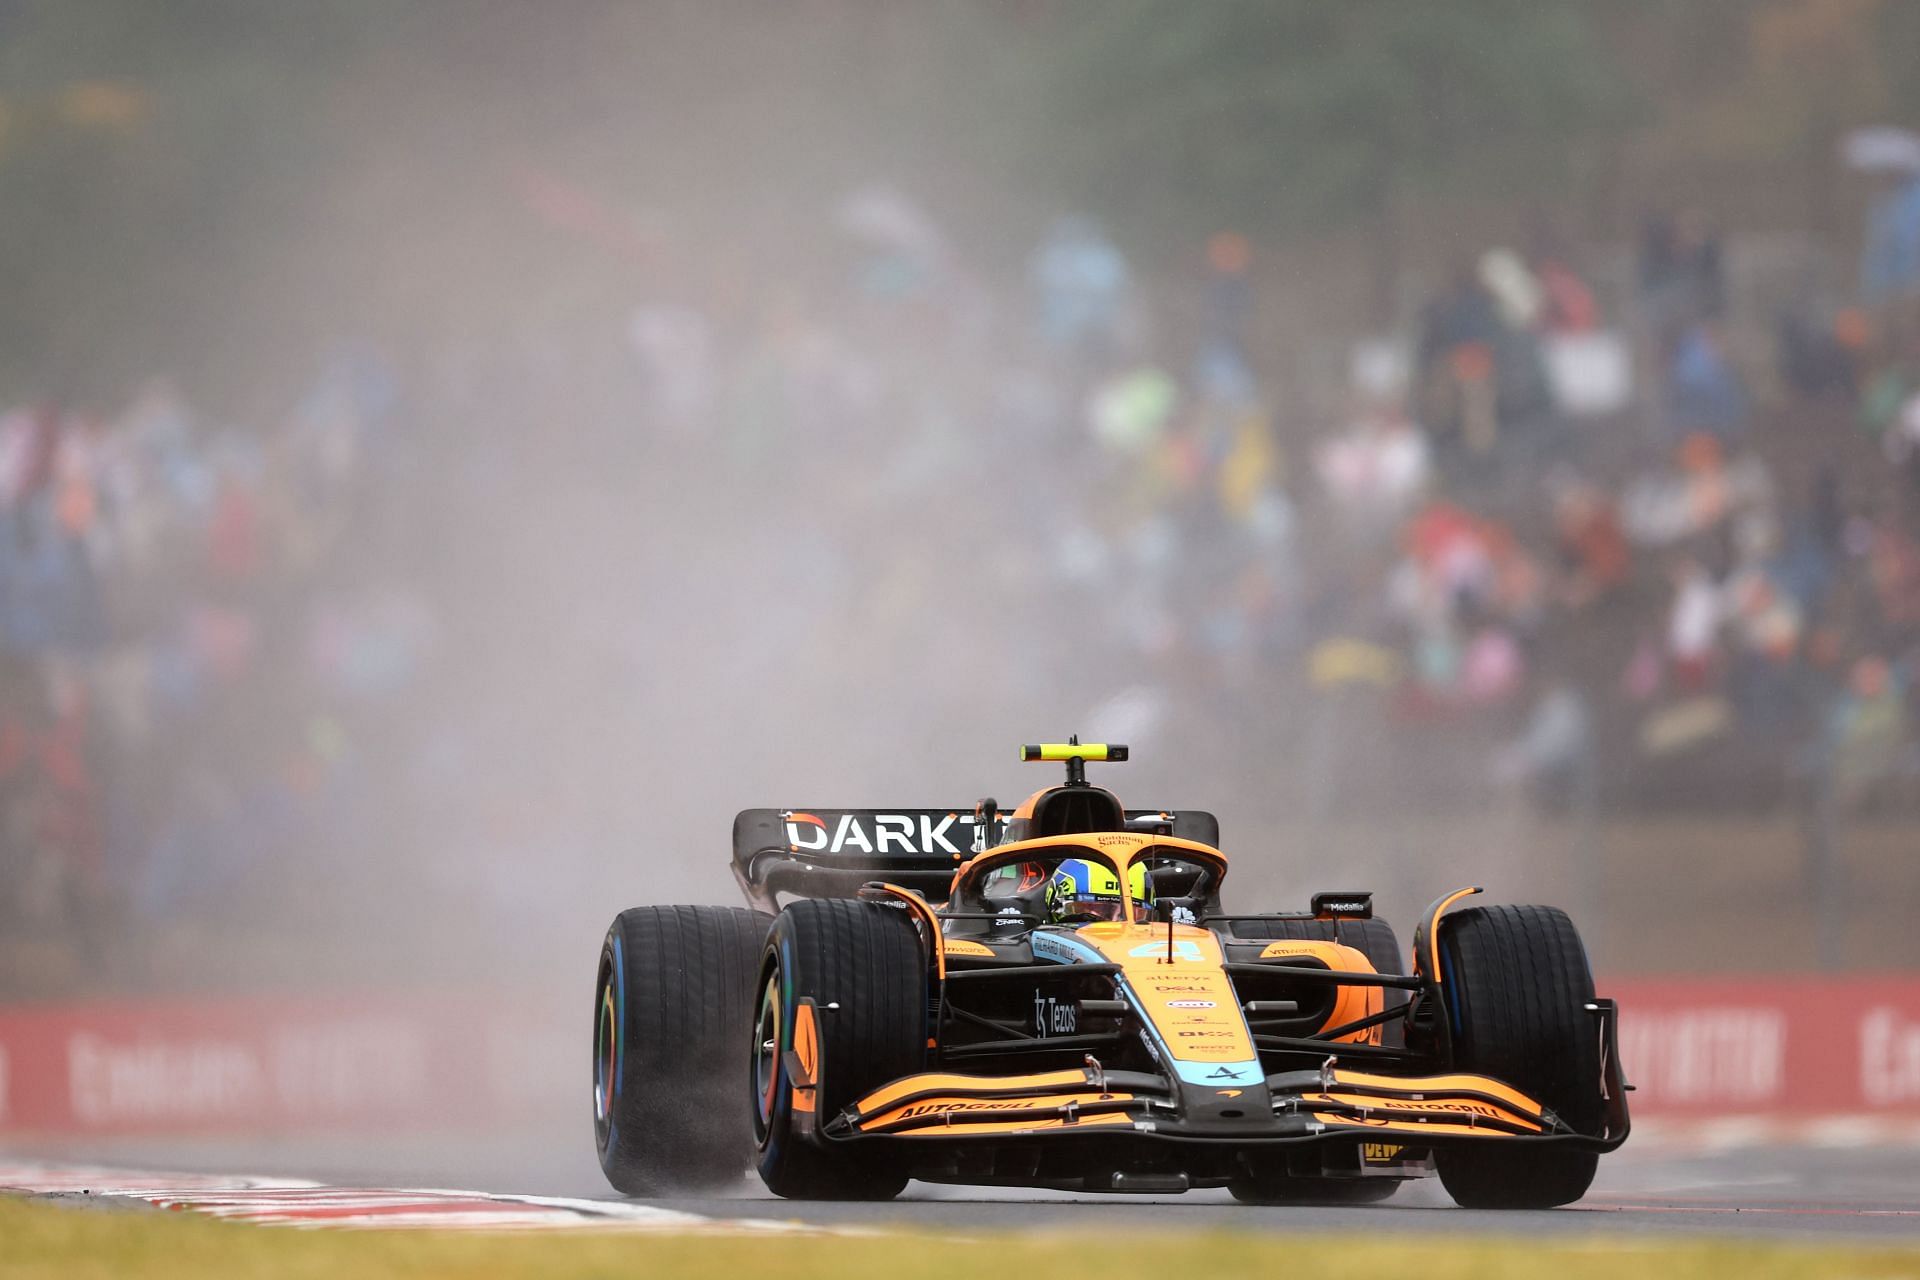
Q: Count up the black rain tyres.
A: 4